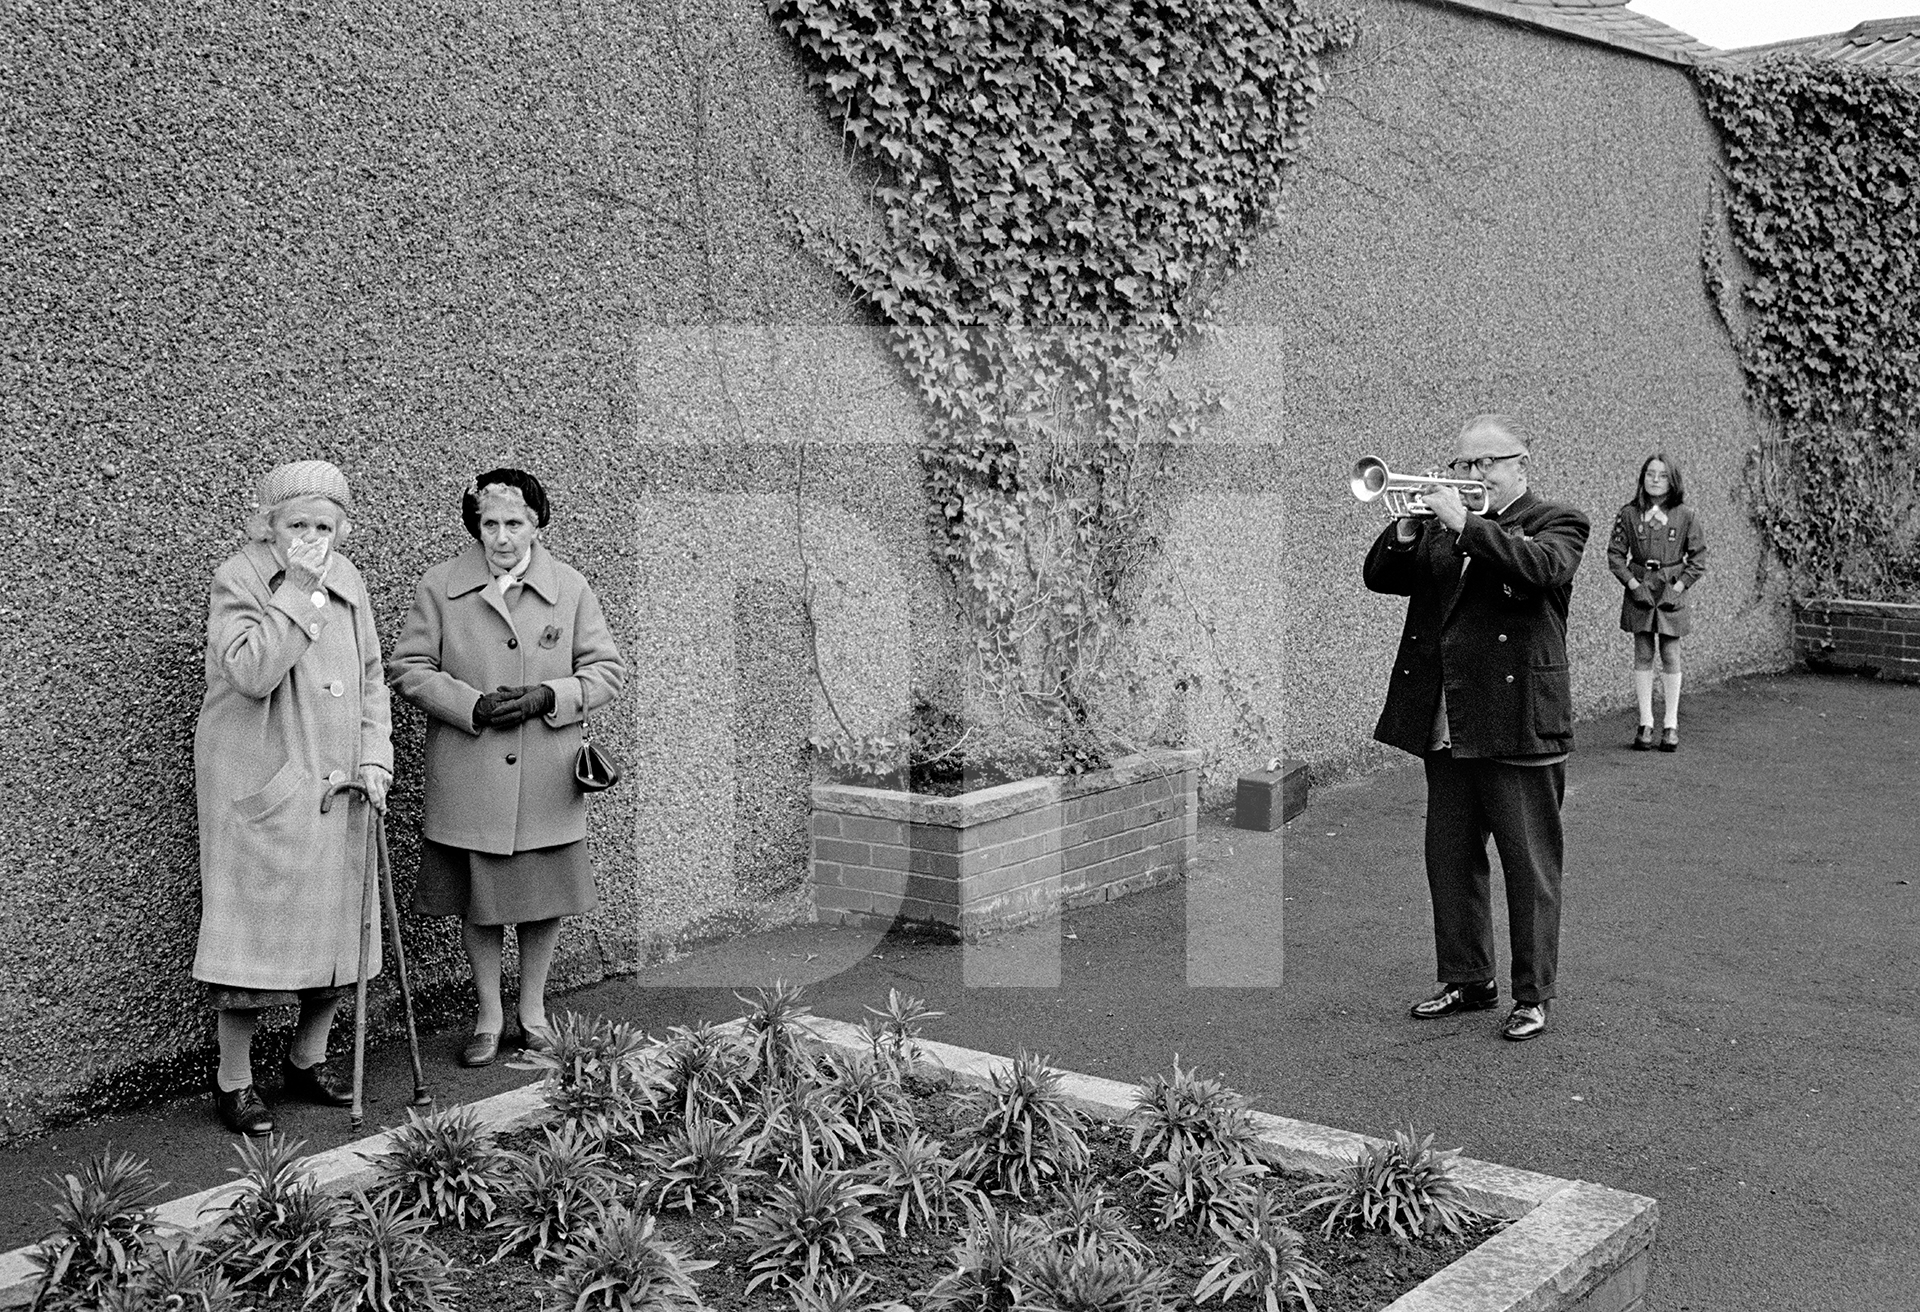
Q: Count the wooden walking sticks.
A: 2